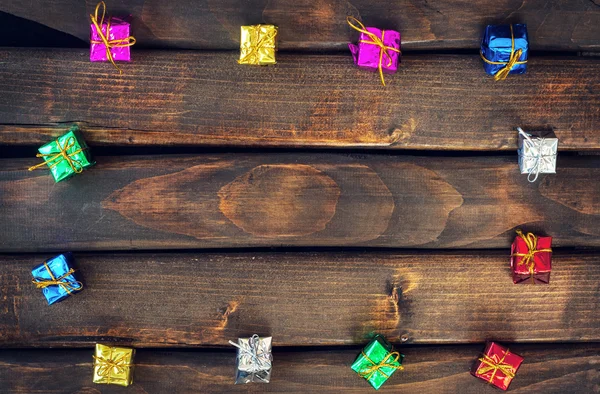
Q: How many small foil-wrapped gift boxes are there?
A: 12